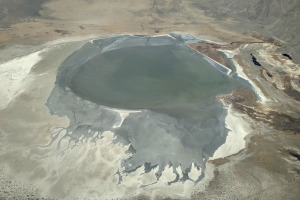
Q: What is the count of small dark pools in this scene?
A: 3